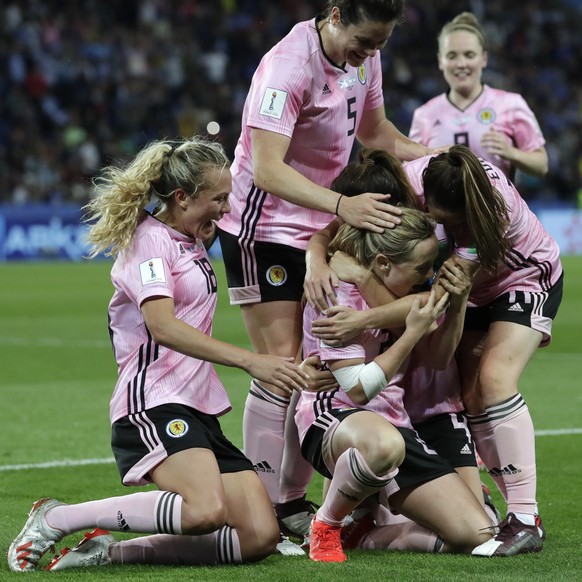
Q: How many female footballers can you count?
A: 6